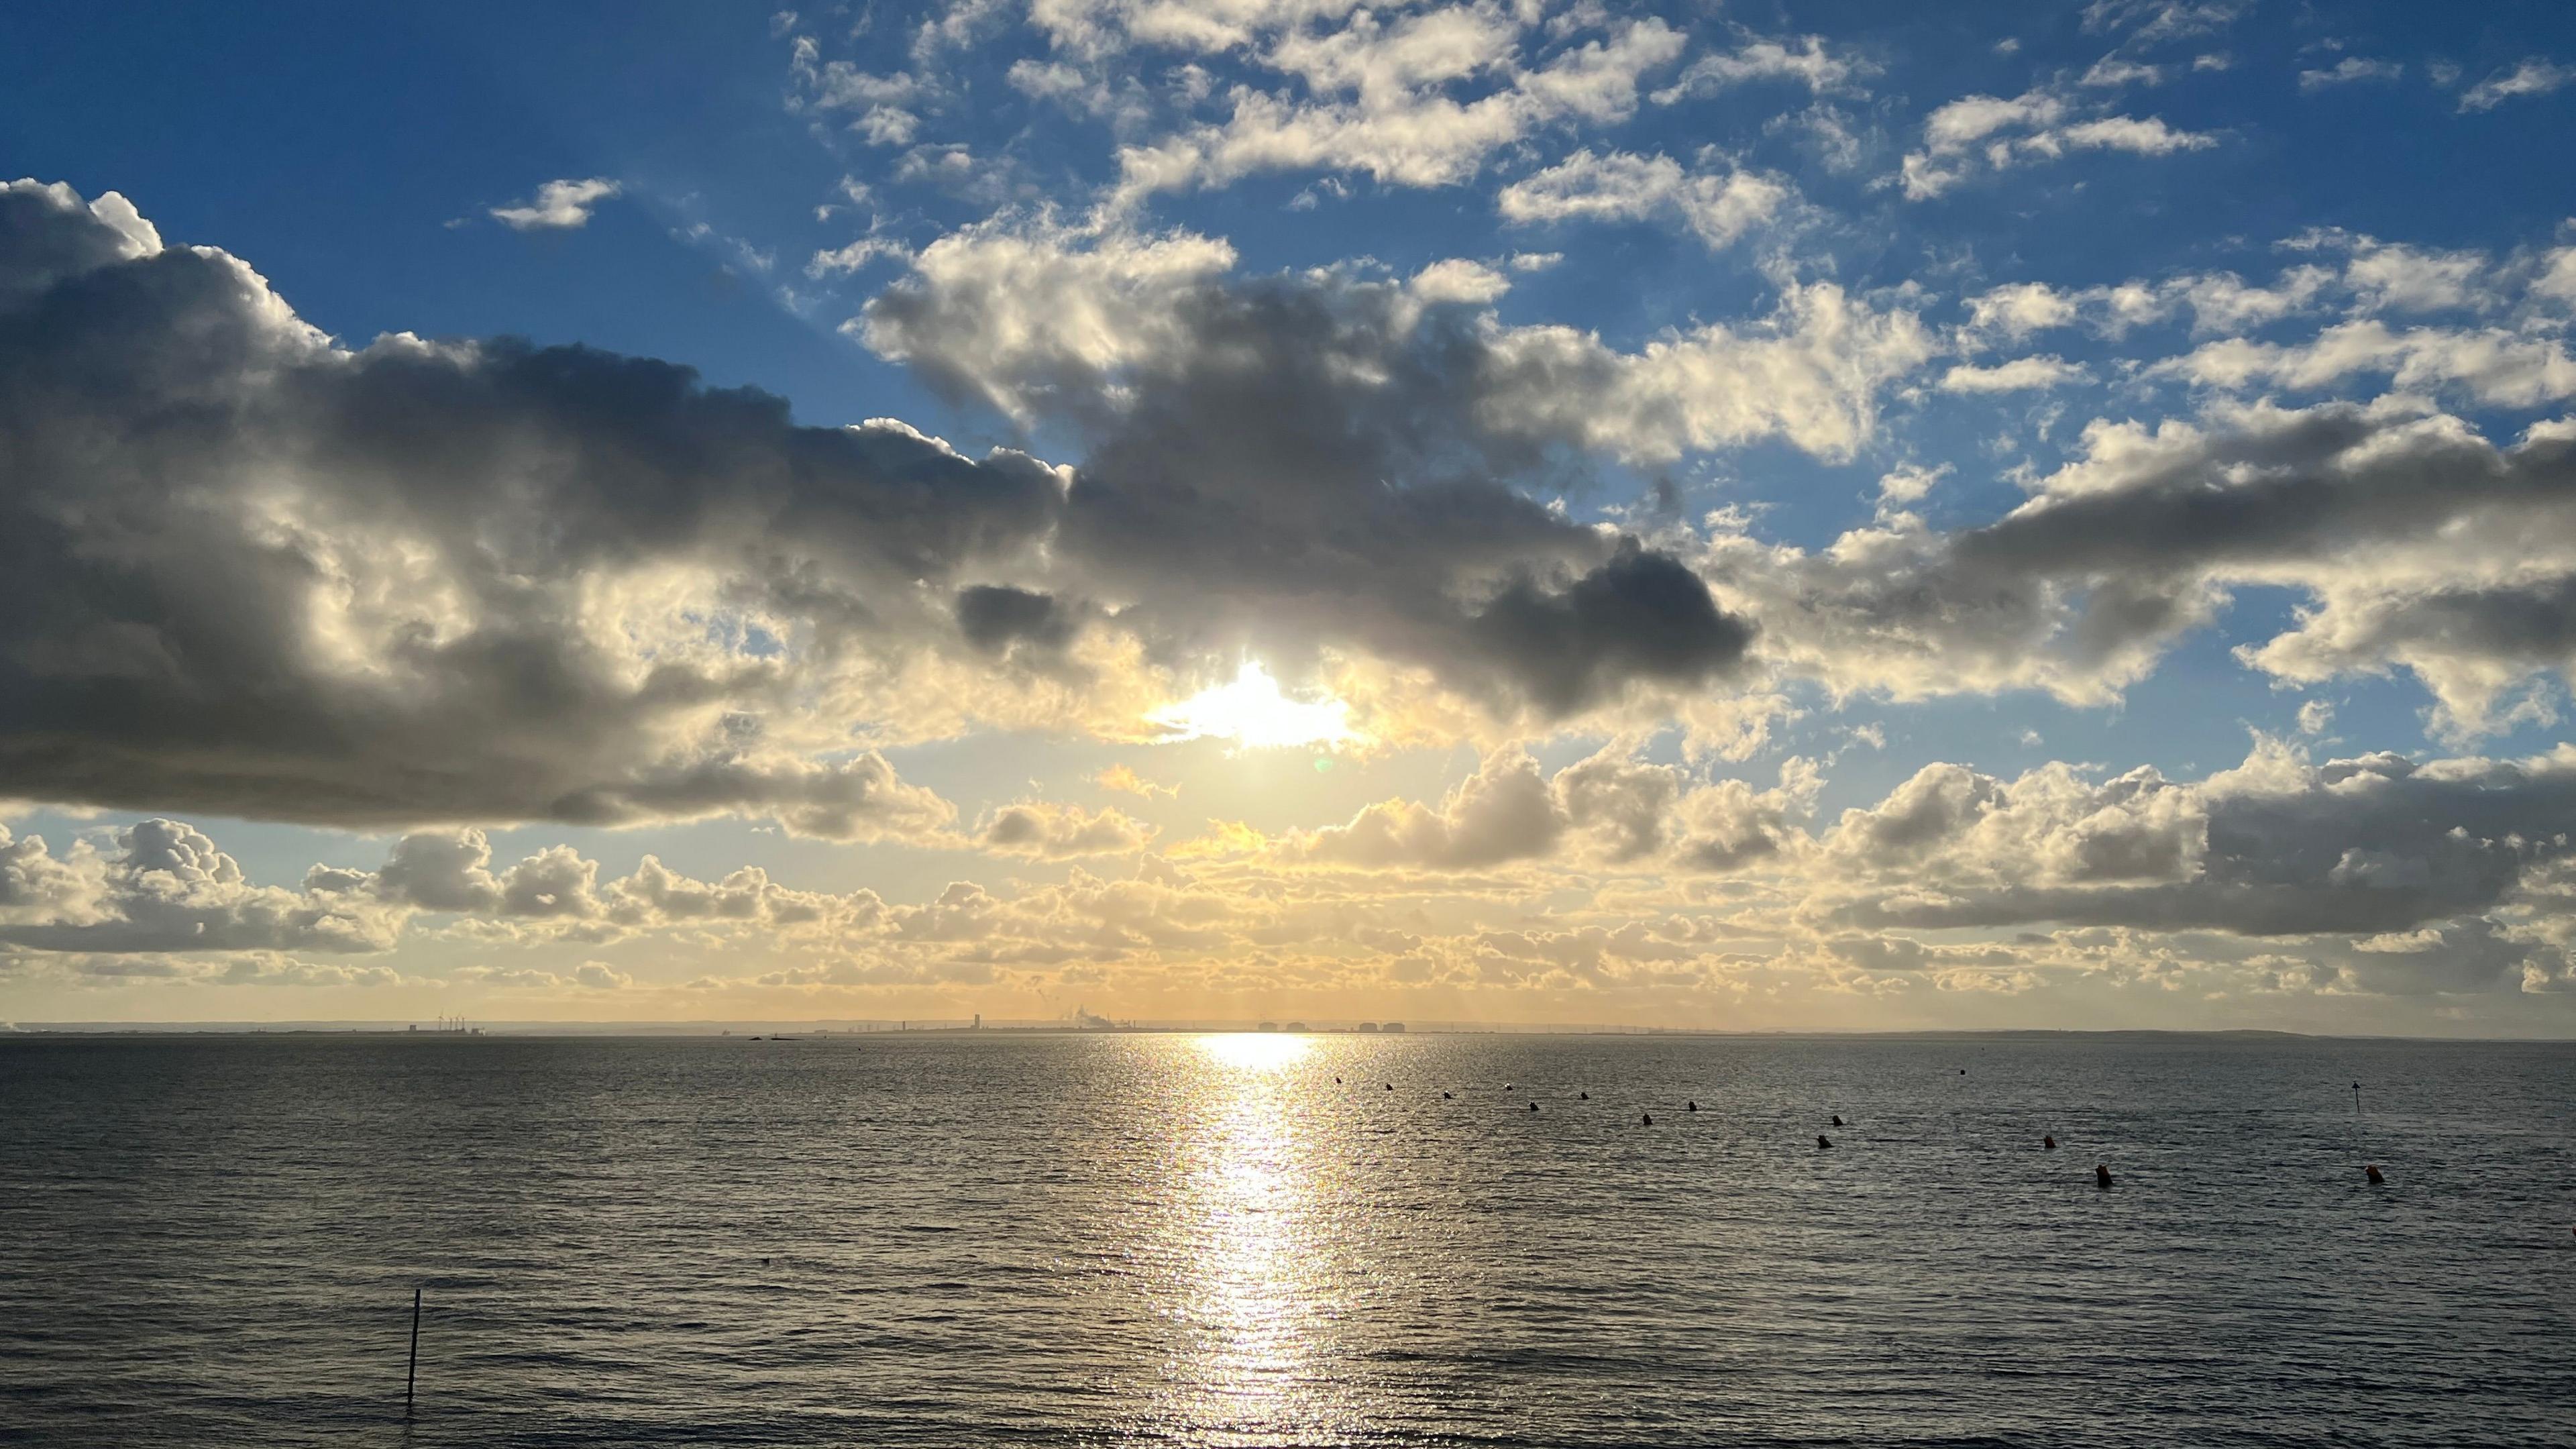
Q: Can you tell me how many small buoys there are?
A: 14